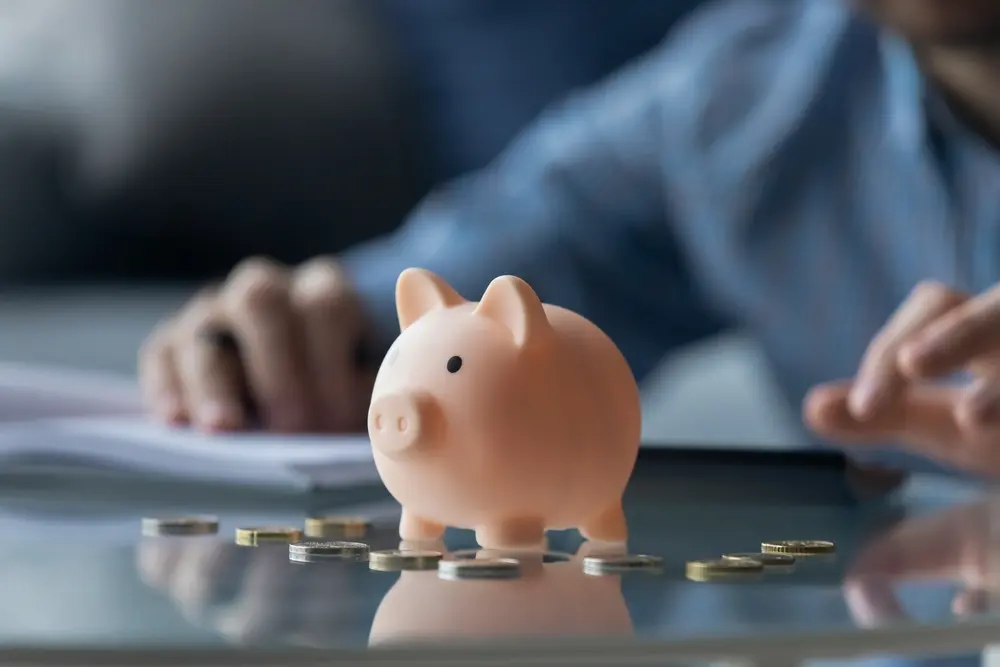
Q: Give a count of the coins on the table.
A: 10